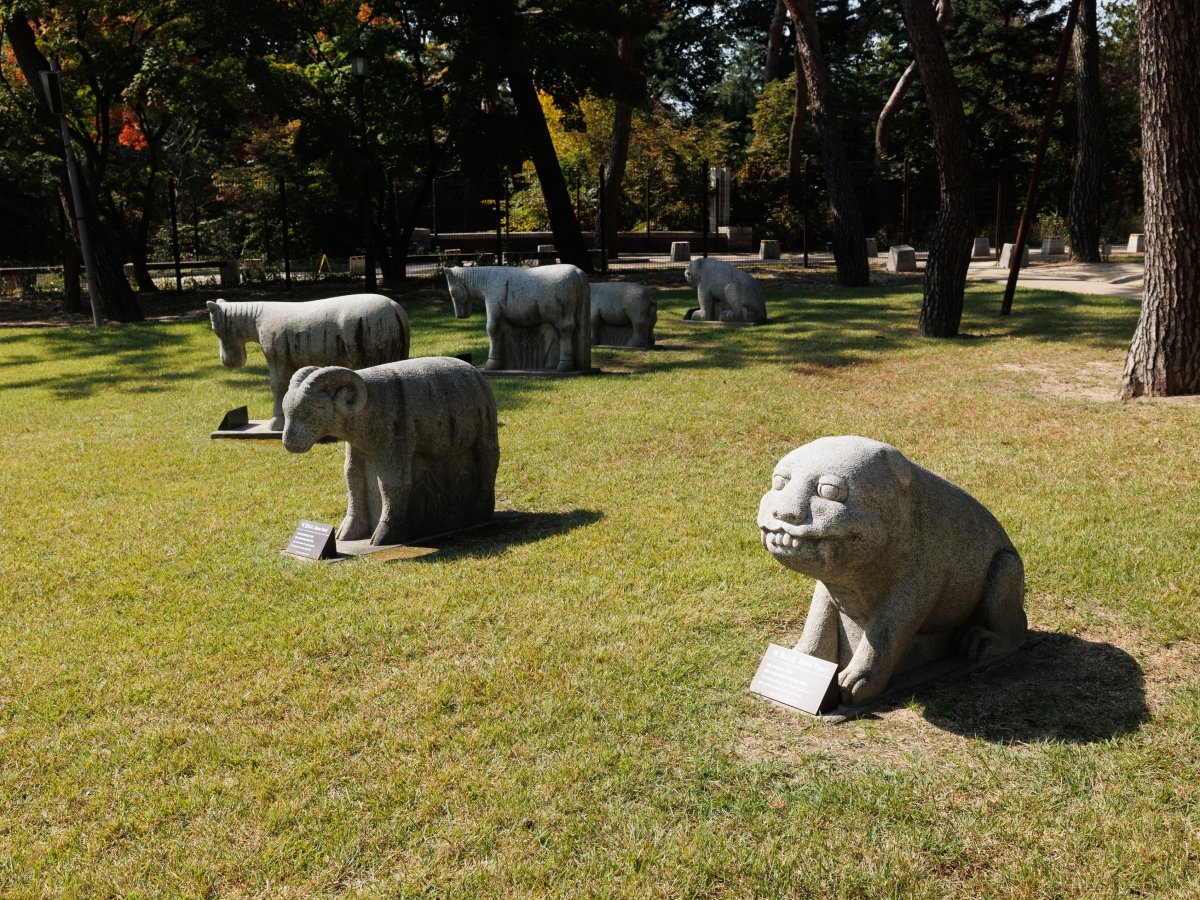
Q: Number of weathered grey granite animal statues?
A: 6